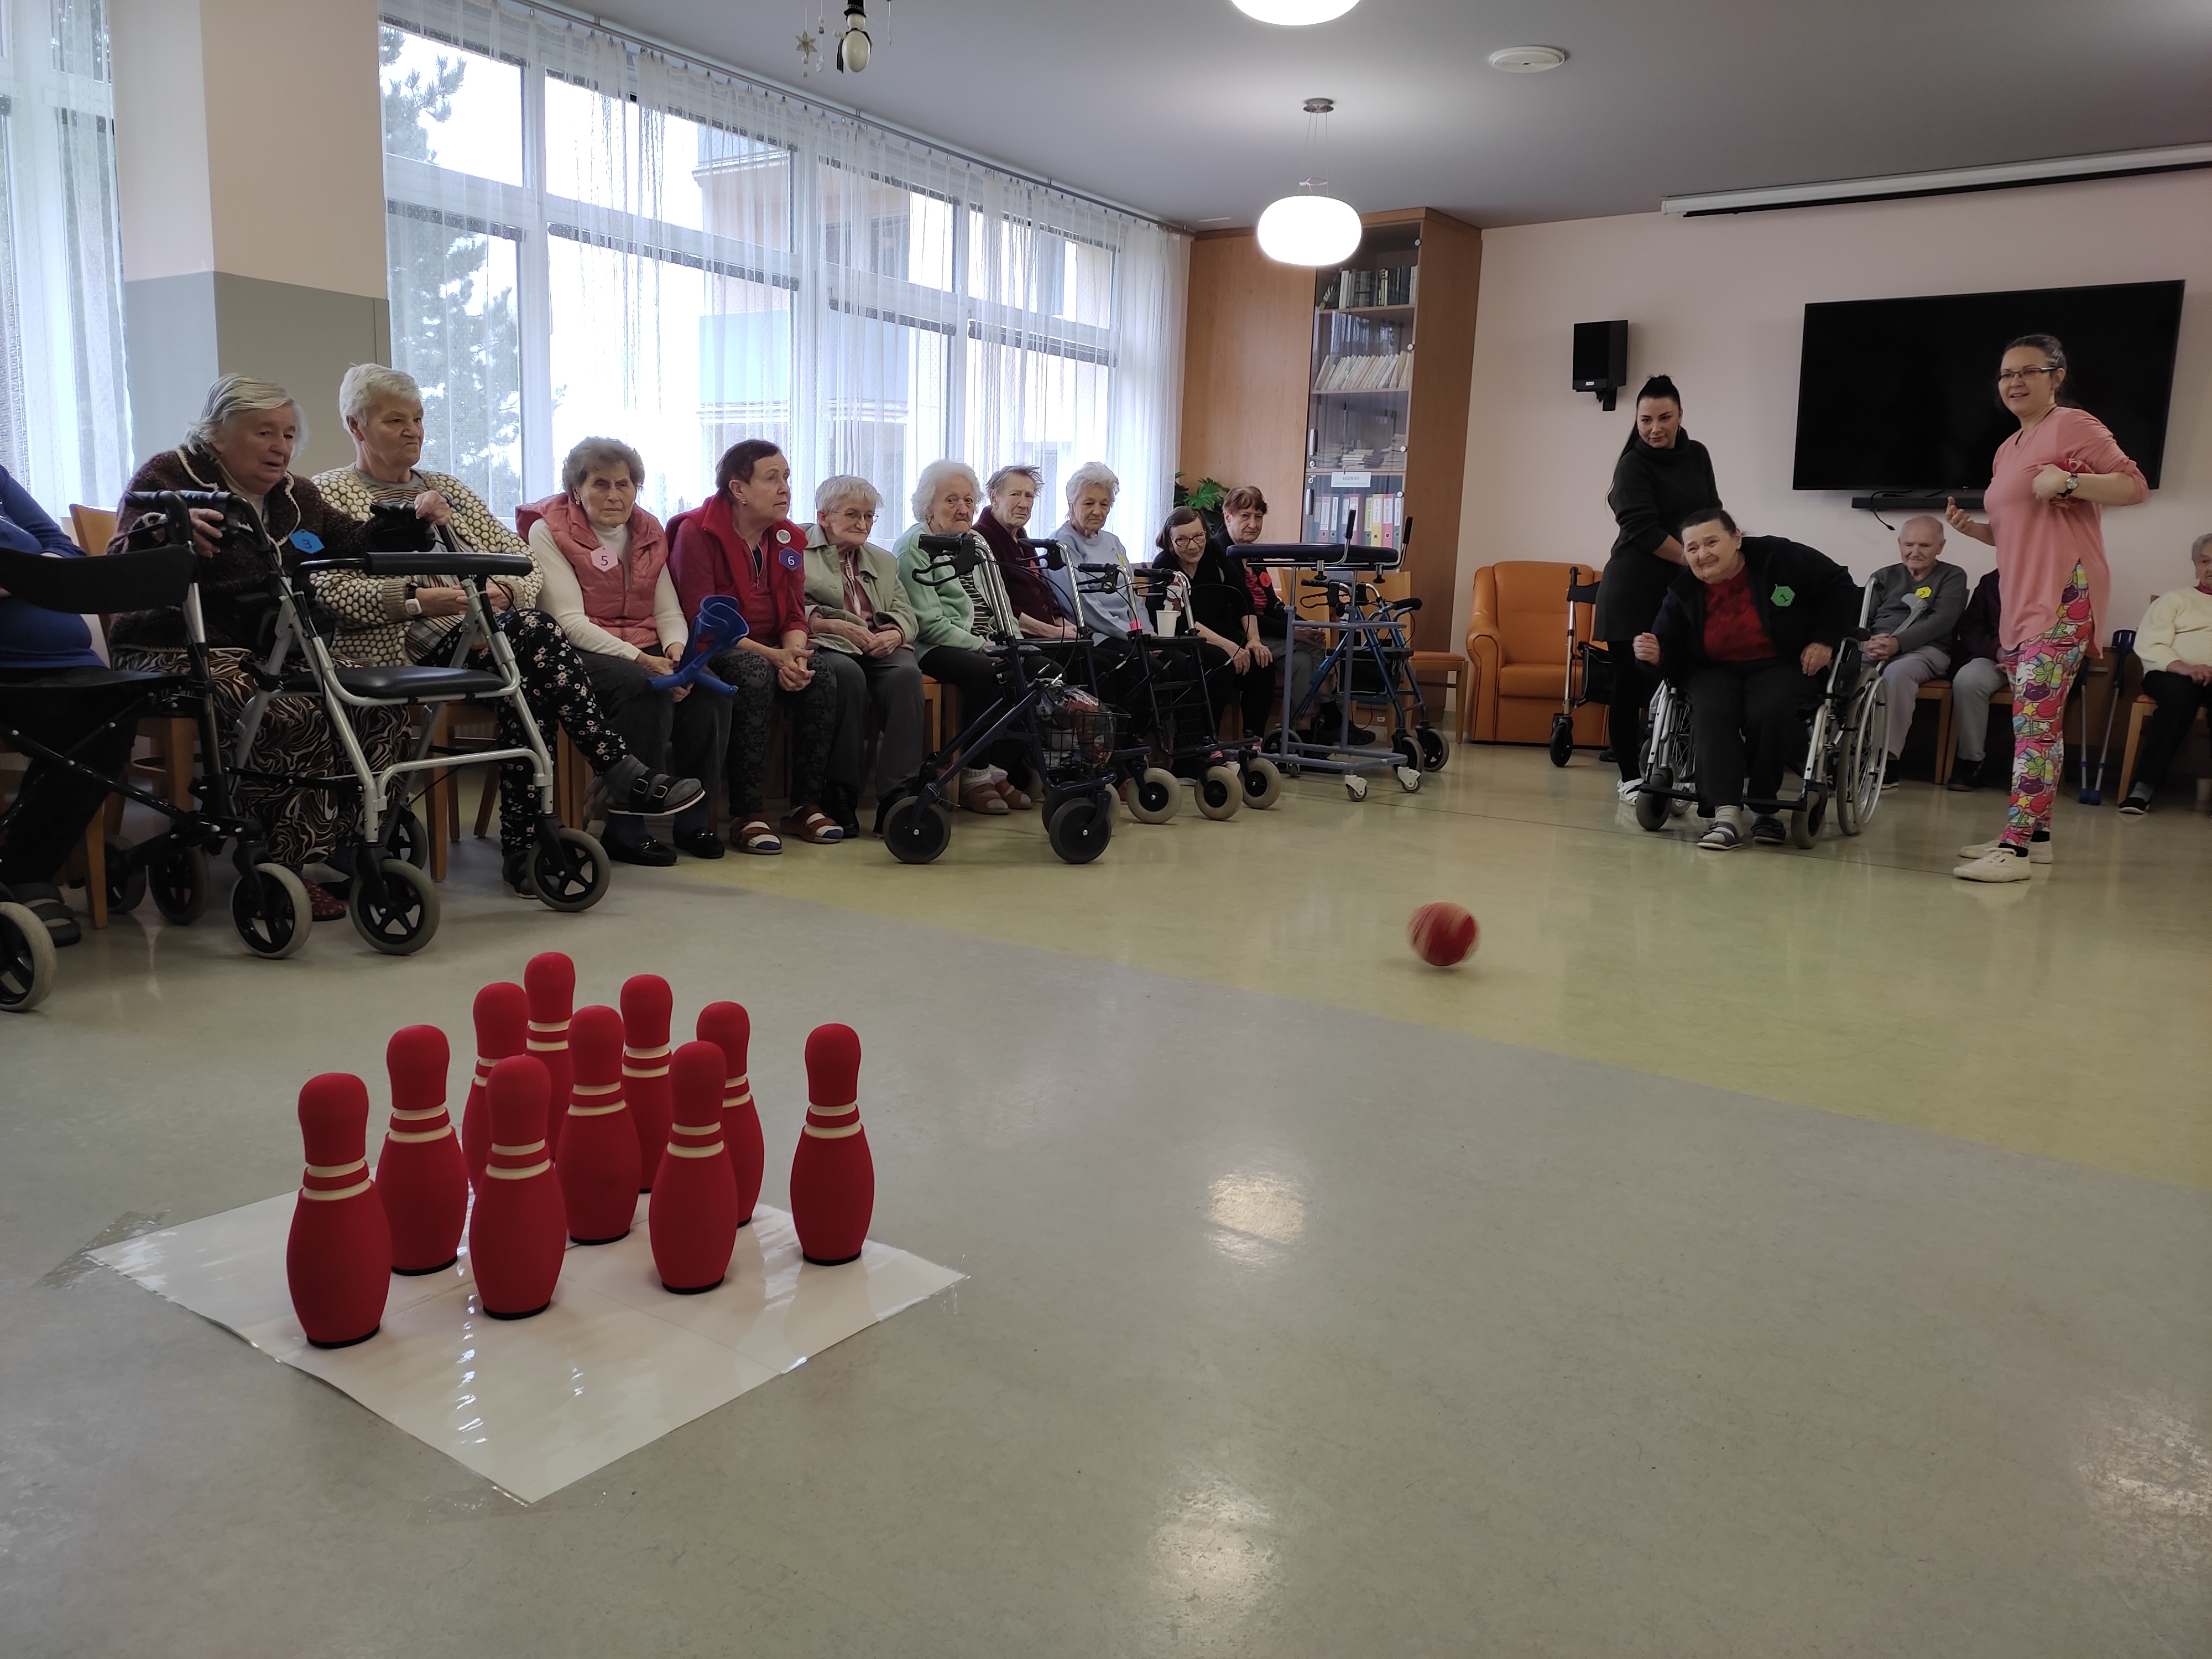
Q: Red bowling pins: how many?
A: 10